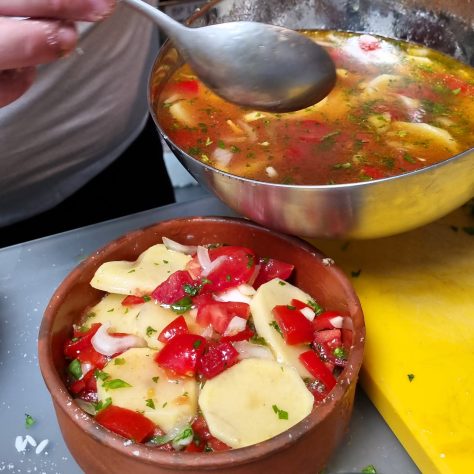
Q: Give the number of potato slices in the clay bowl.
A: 5